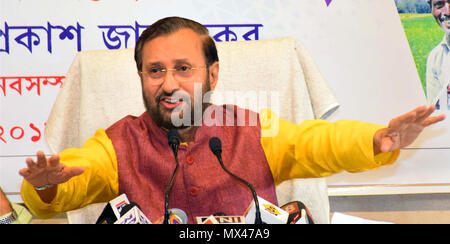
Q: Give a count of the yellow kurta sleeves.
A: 2